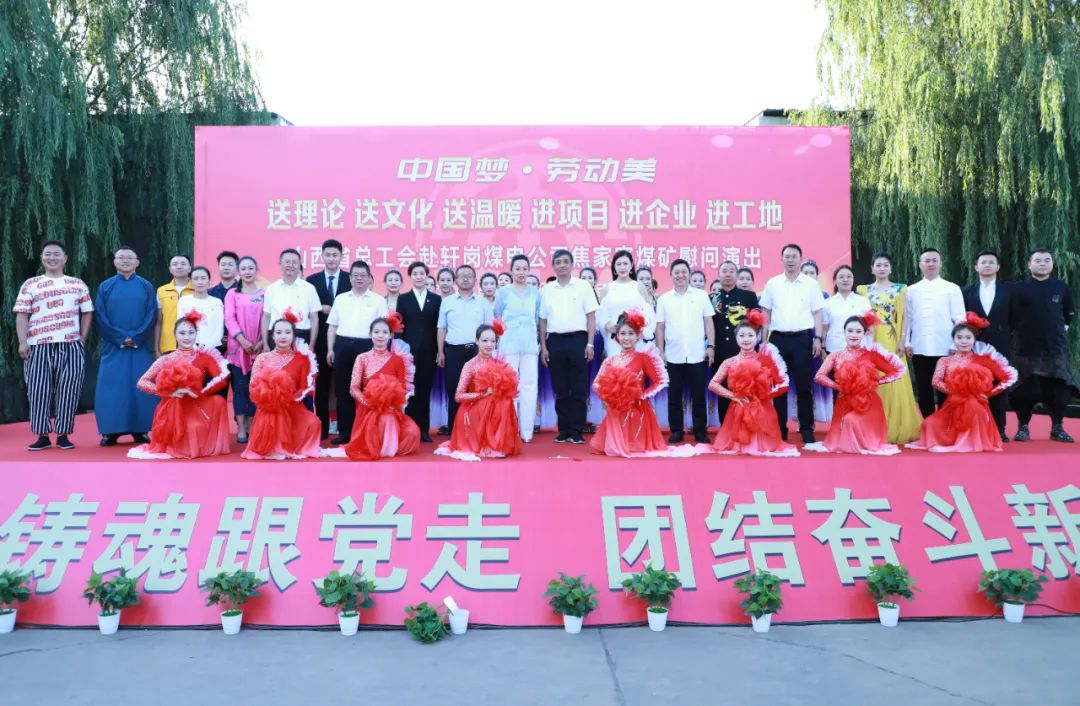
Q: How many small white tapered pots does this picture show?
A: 10